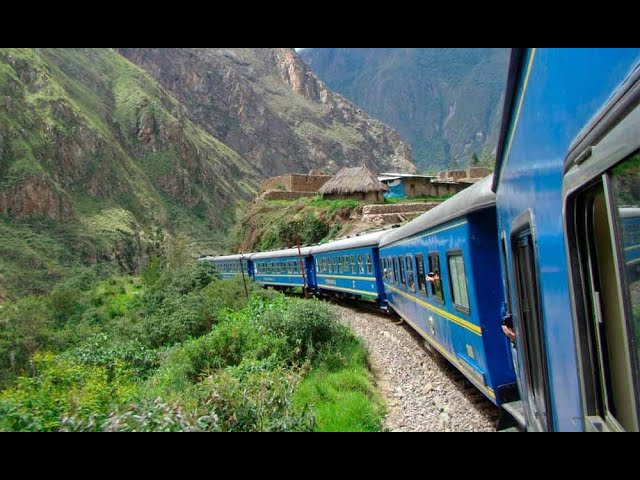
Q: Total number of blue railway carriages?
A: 5